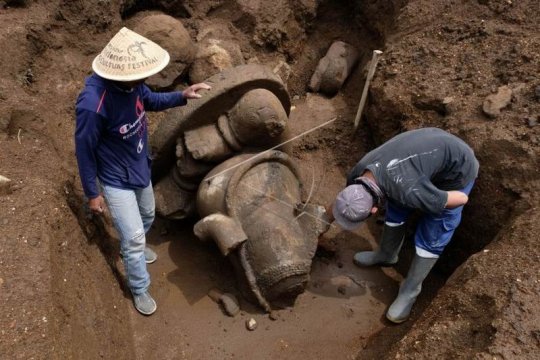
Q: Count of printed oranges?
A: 0